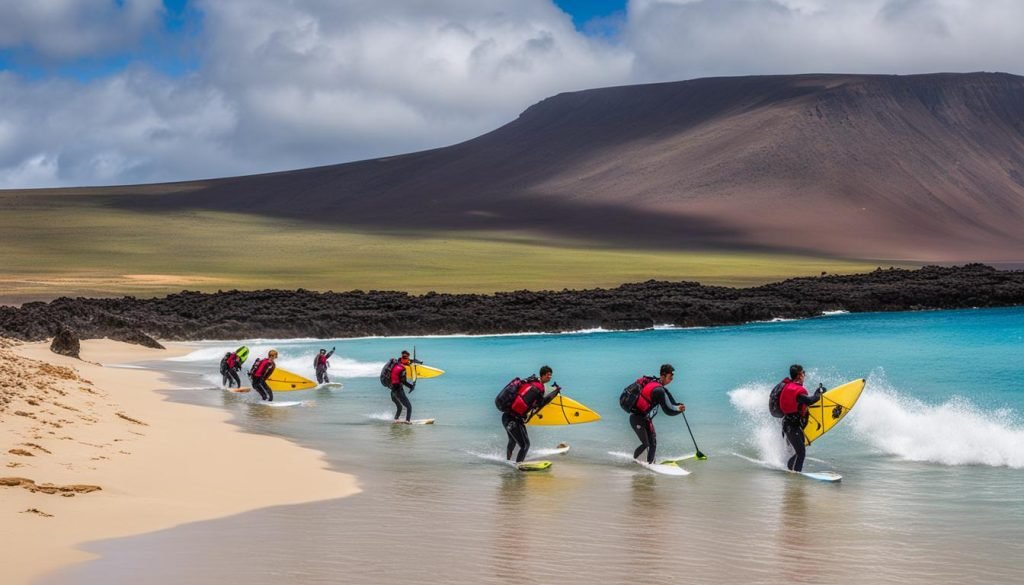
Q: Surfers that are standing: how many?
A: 7